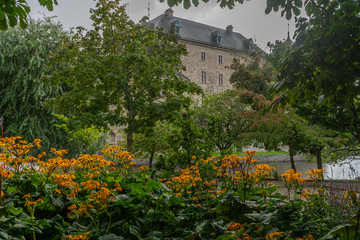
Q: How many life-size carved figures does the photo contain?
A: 0